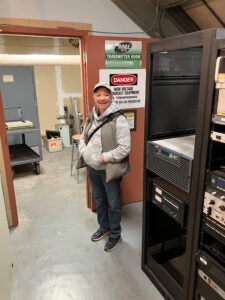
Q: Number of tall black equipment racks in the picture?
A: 2